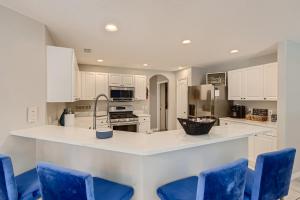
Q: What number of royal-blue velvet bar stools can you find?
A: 4